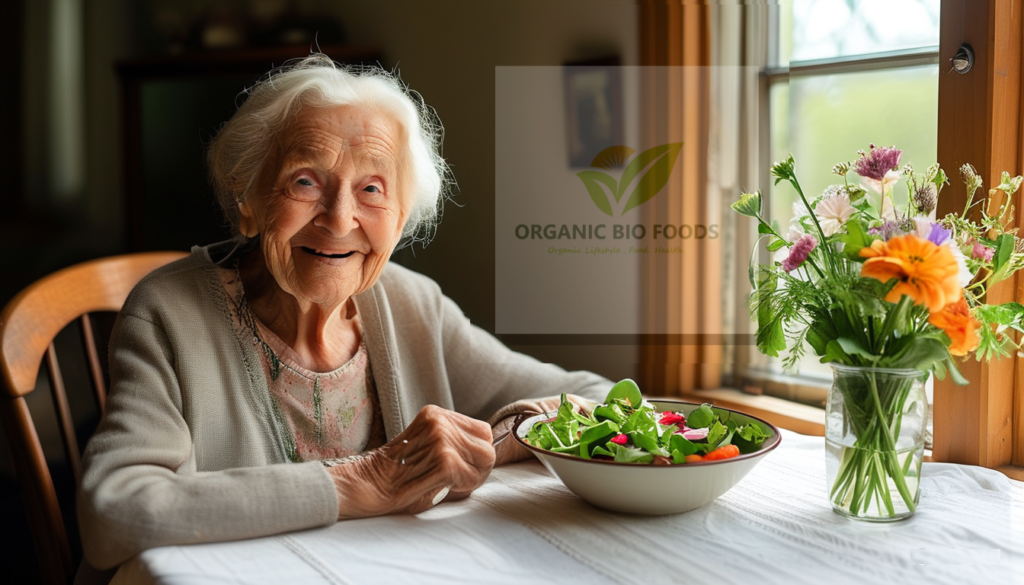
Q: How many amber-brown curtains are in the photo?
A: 1